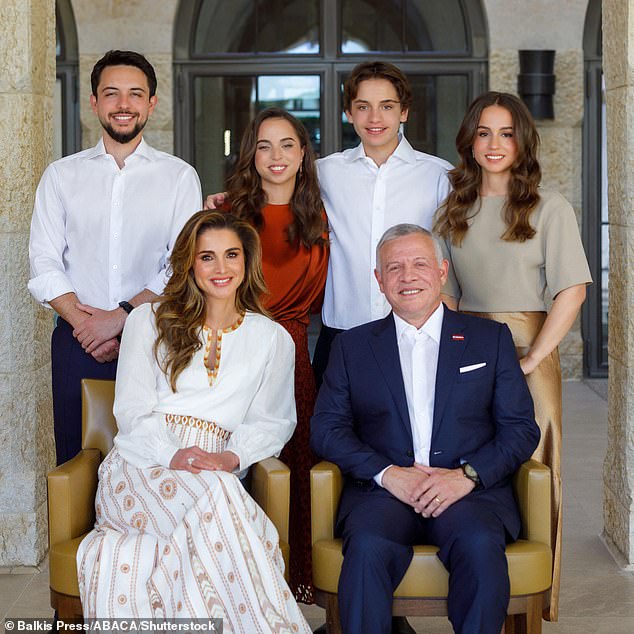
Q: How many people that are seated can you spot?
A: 2